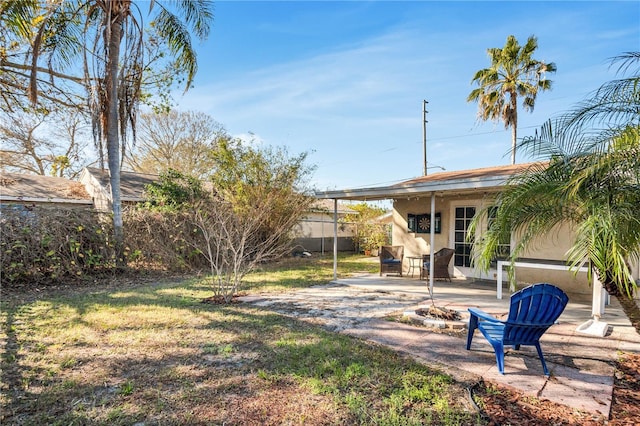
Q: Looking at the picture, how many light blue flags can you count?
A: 0